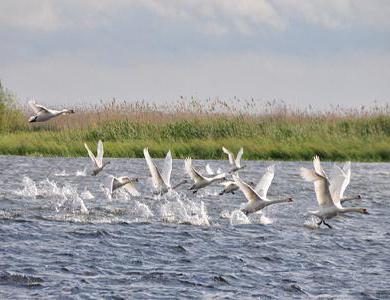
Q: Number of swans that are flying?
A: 10